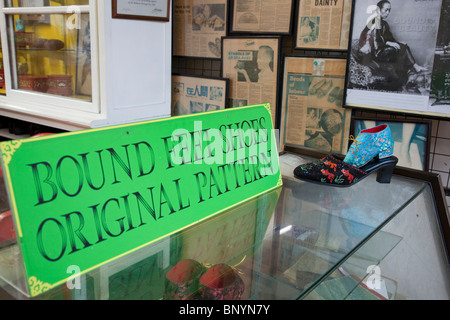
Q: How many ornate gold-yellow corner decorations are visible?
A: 4